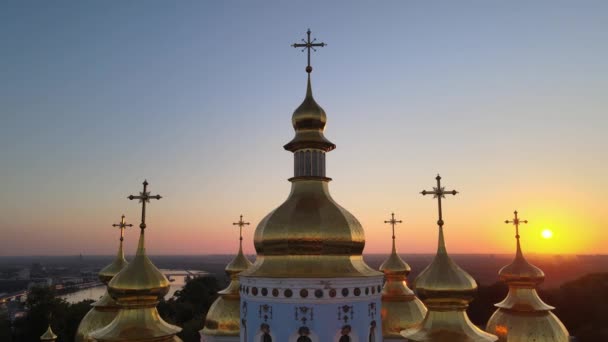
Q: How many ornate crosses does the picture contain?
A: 7